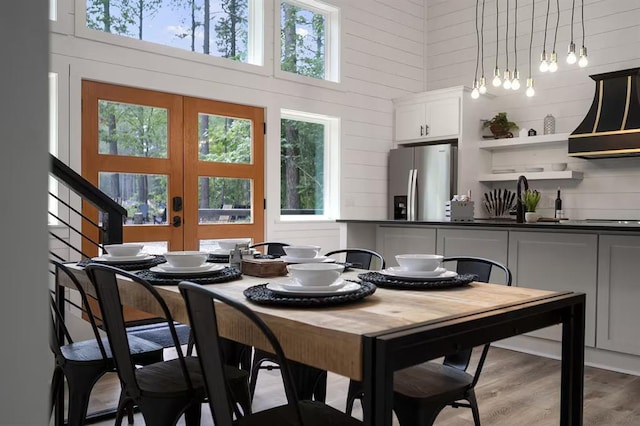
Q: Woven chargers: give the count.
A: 6